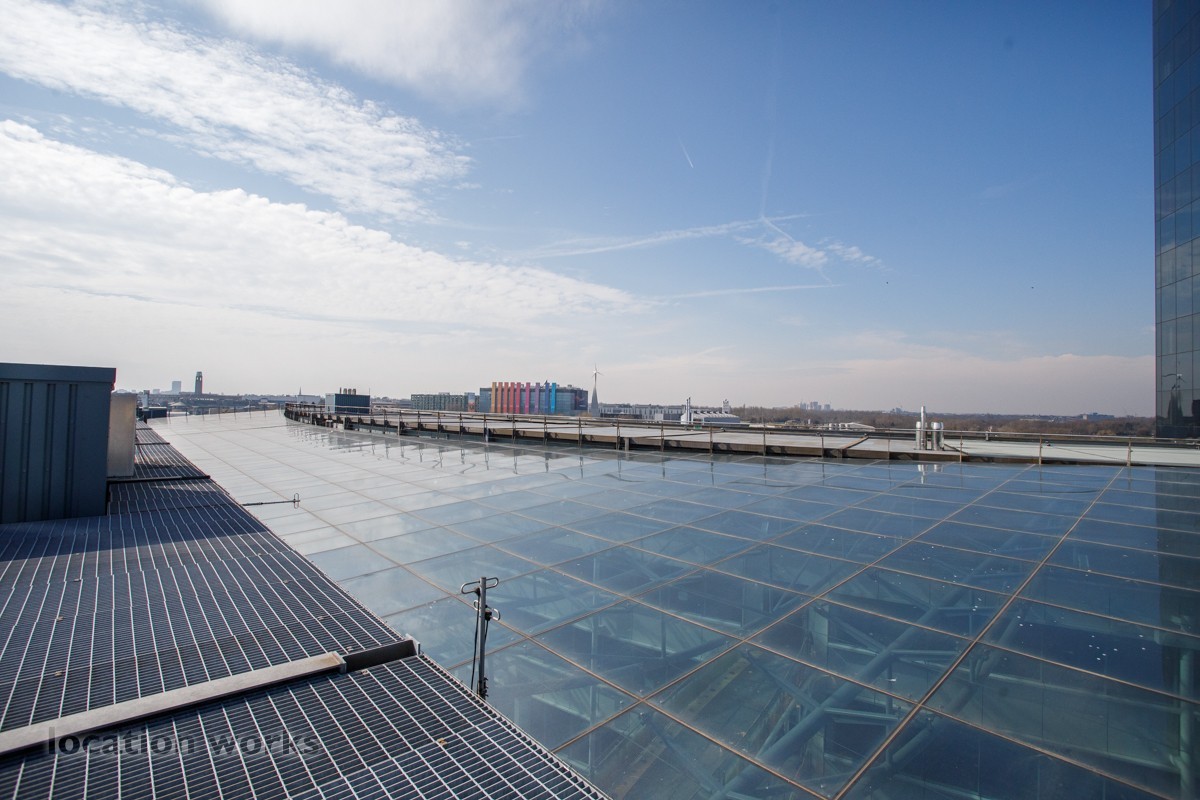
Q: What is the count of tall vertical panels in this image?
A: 9